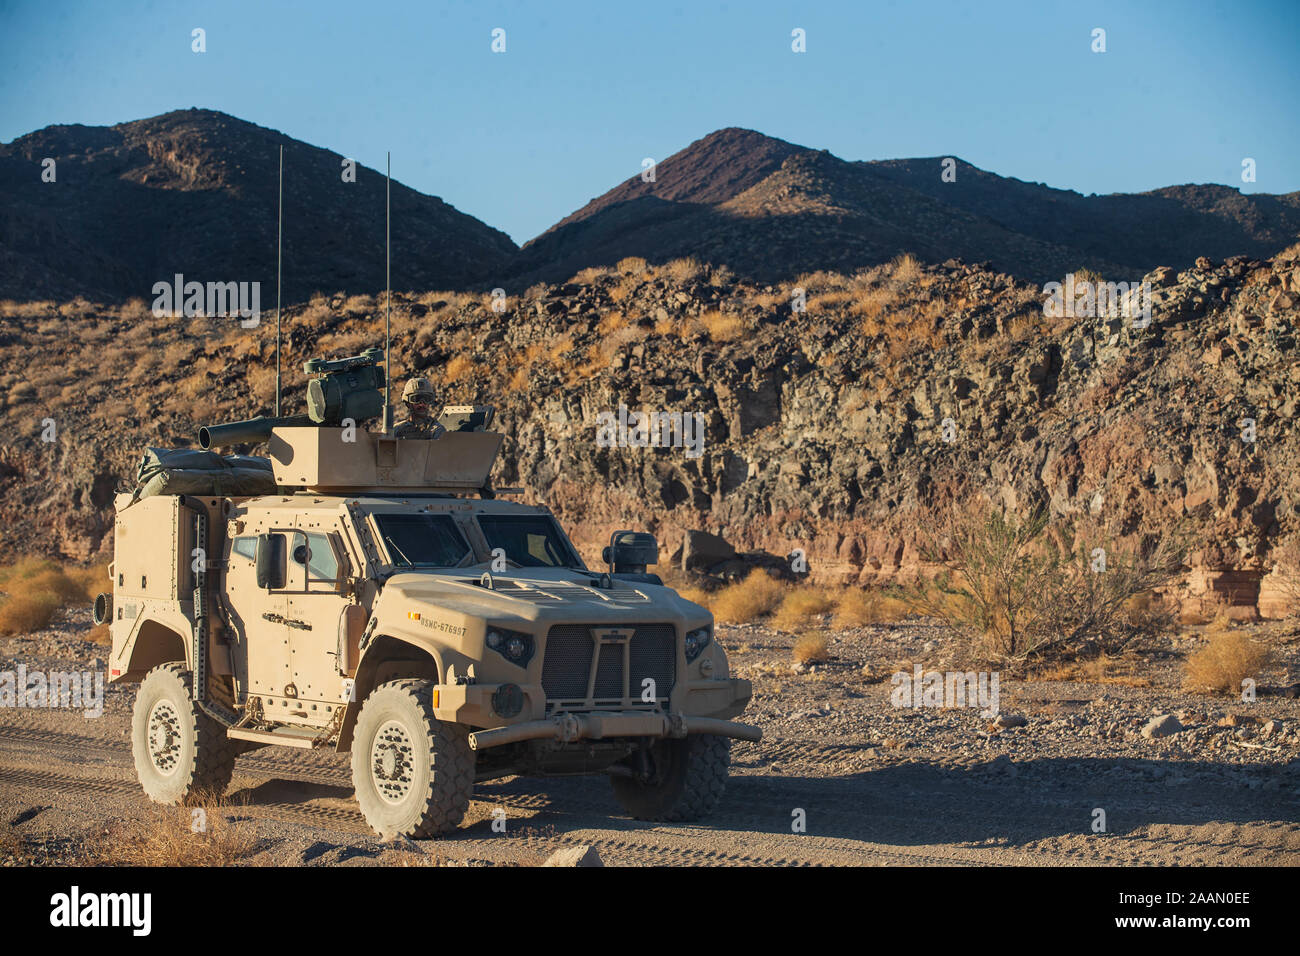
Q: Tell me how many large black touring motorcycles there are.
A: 0